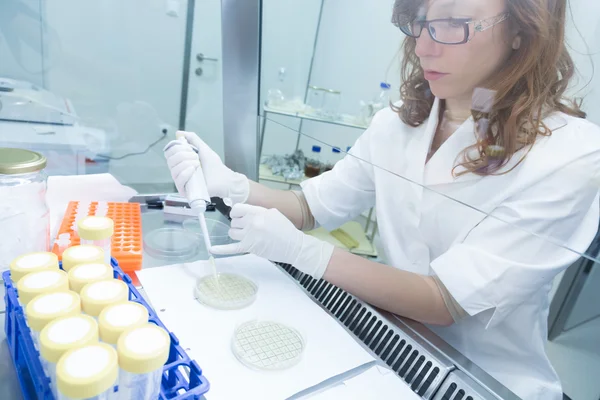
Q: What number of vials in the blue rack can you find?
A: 11